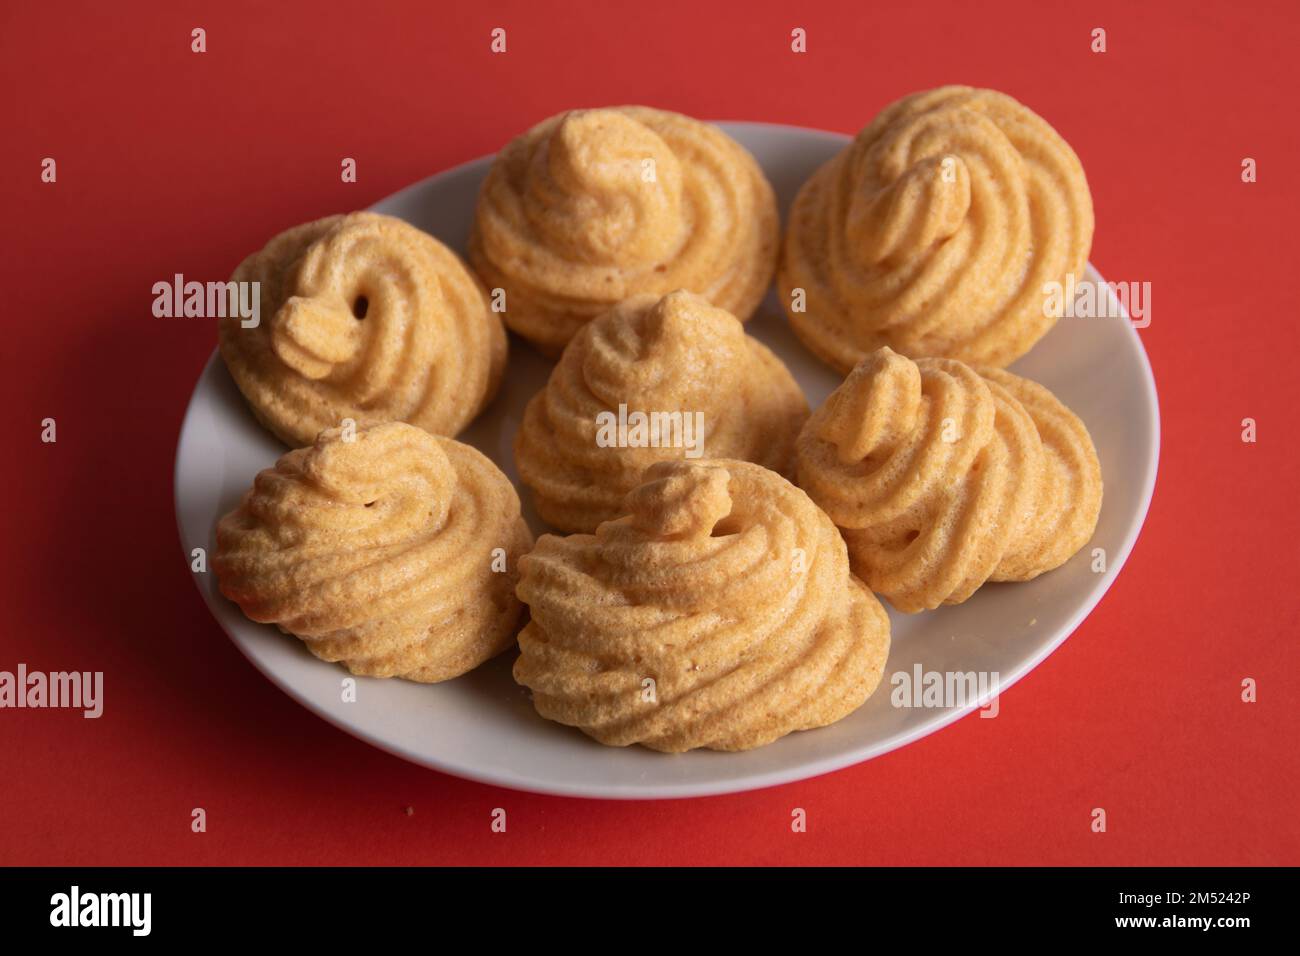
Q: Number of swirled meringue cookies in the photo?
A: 7